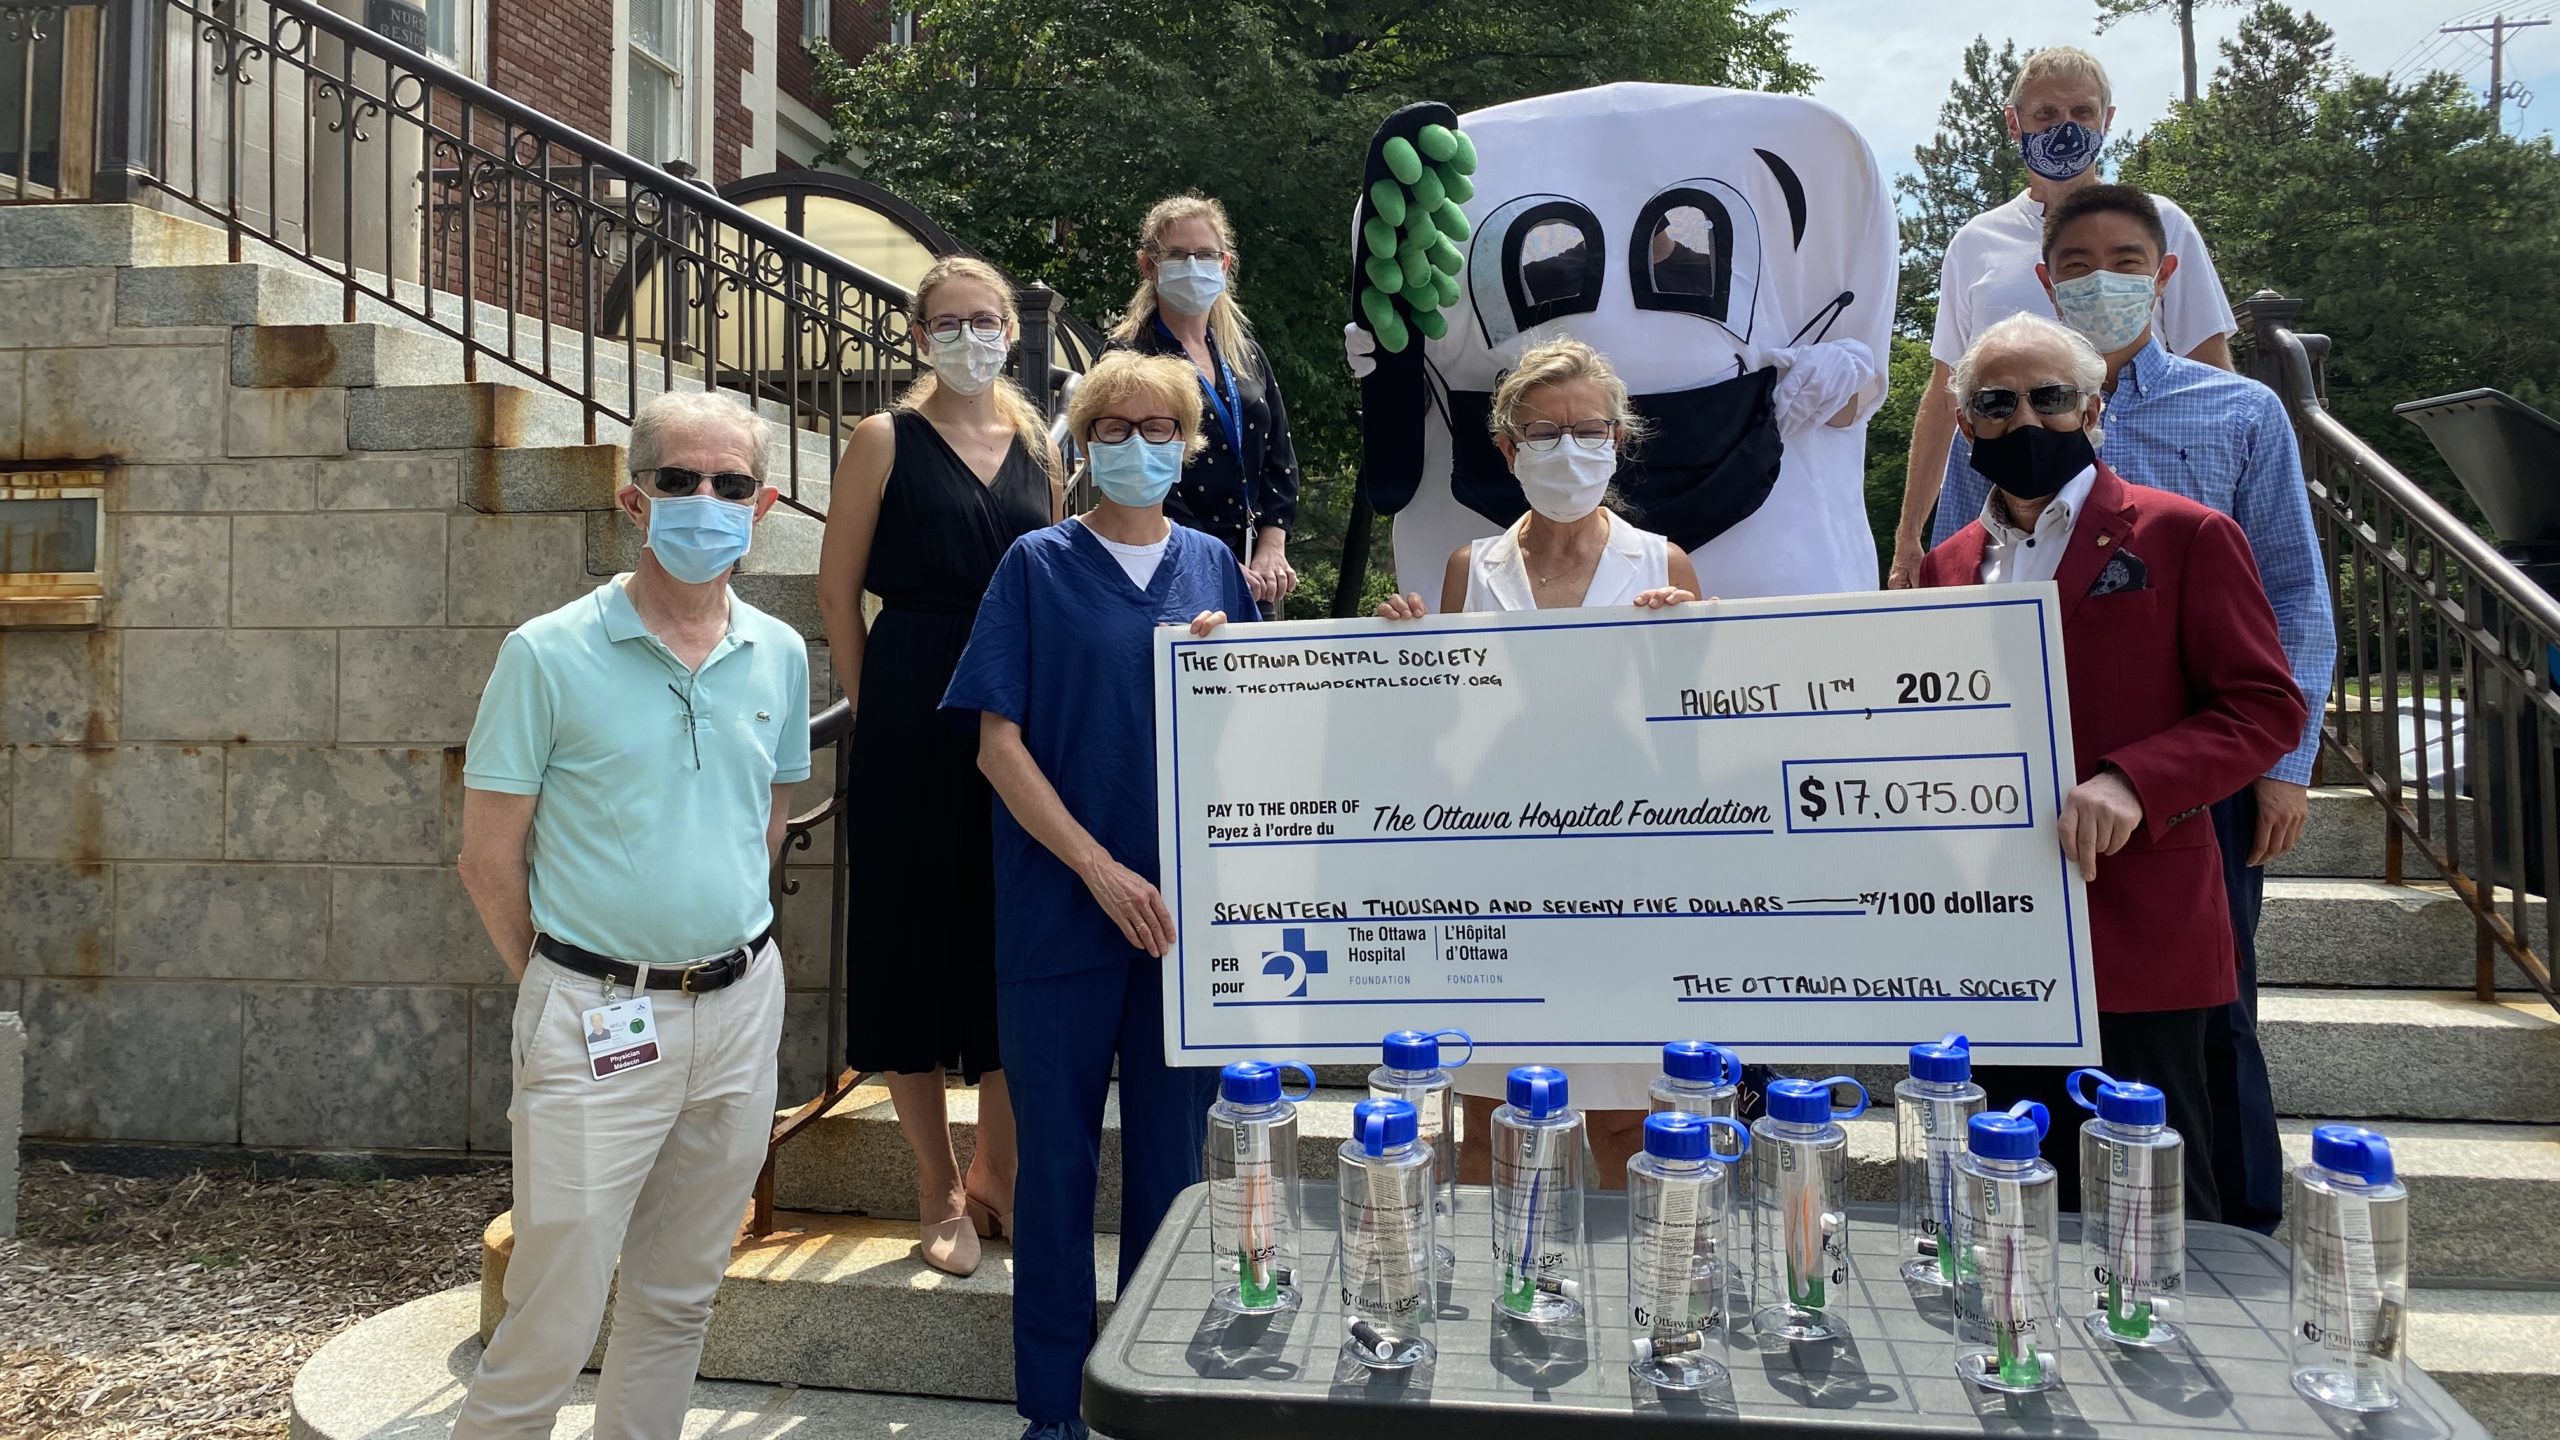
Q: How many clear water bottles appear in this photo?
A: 11